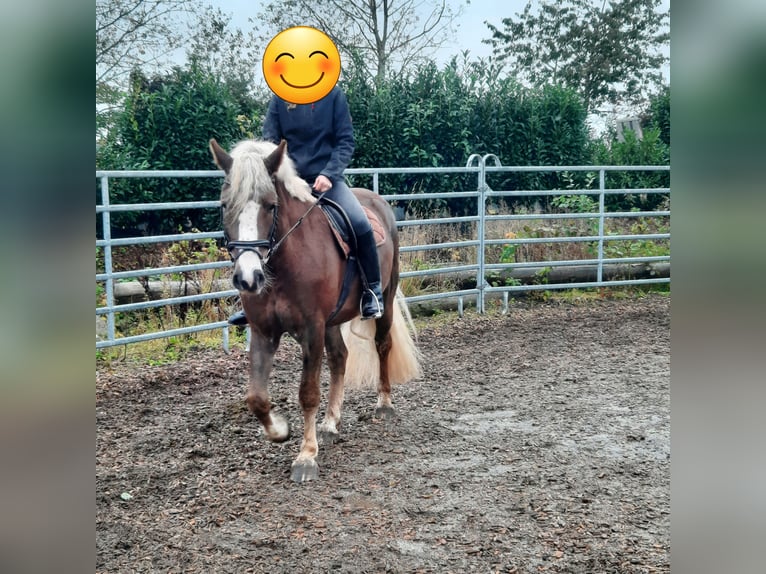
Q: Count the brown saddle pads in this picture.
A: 1